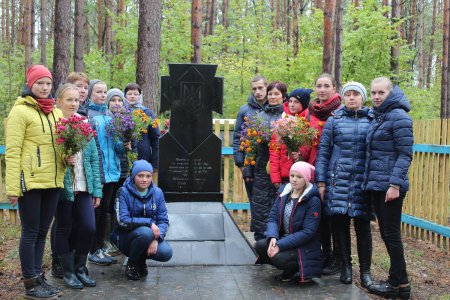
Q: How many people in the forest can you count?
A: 14